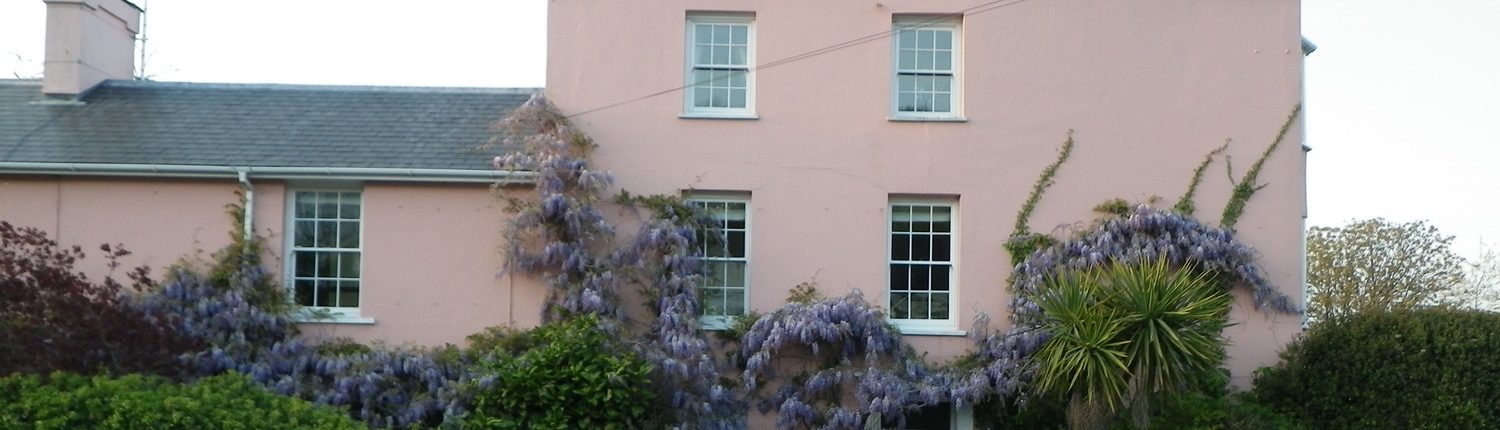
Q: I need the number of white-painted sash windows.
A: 5